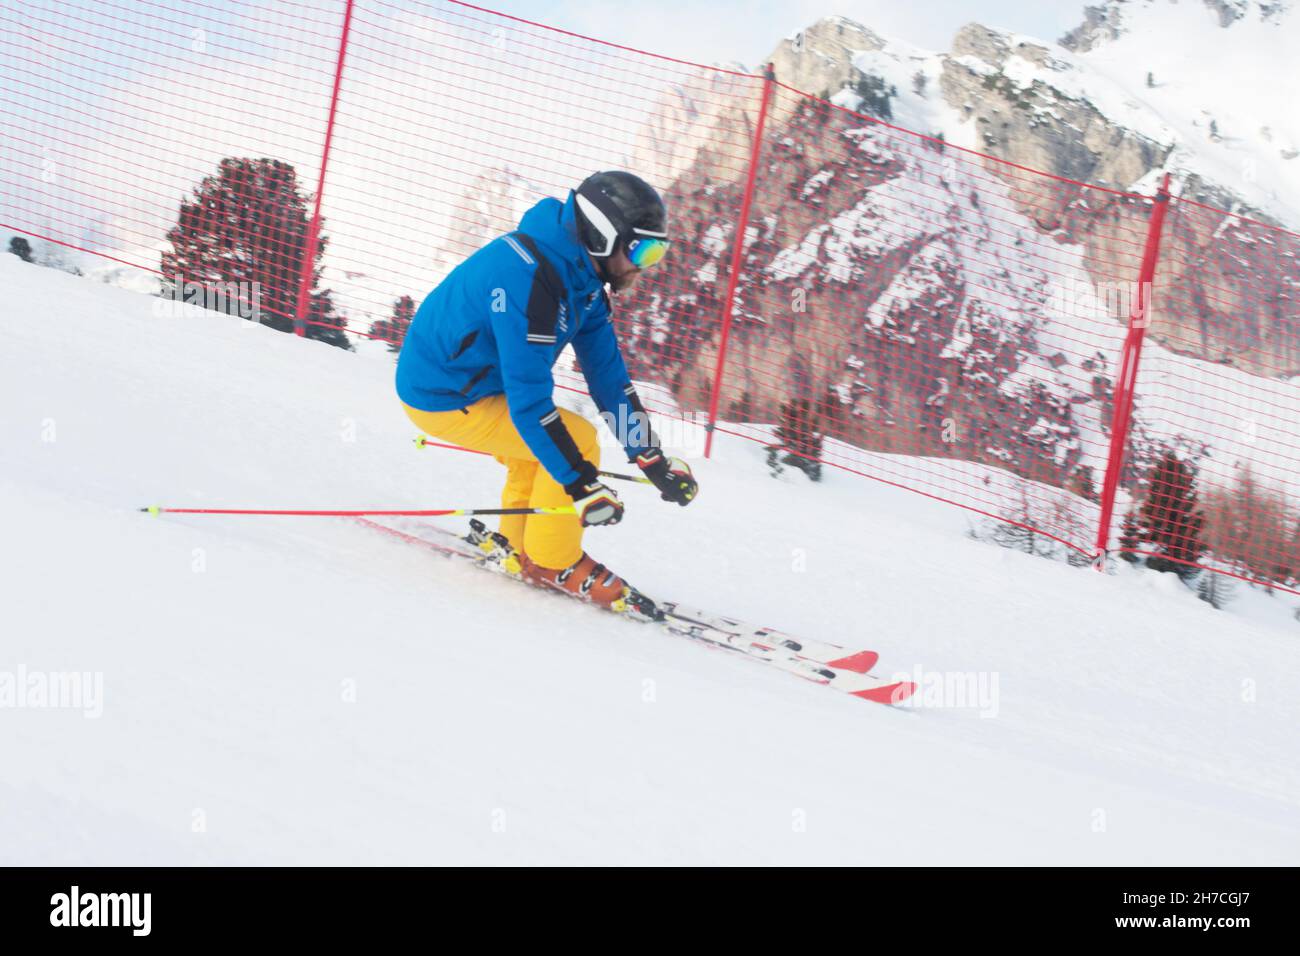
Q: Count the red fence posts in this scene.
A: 3